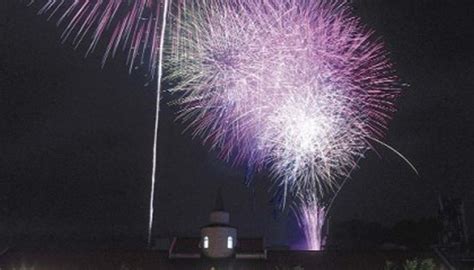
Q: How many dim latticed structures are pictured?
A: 1